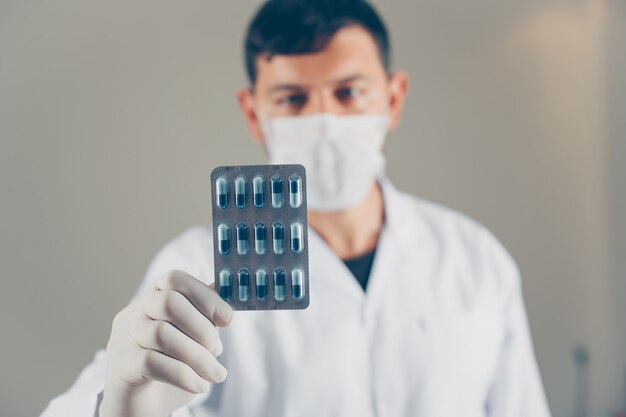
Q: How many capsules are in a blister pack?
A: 15